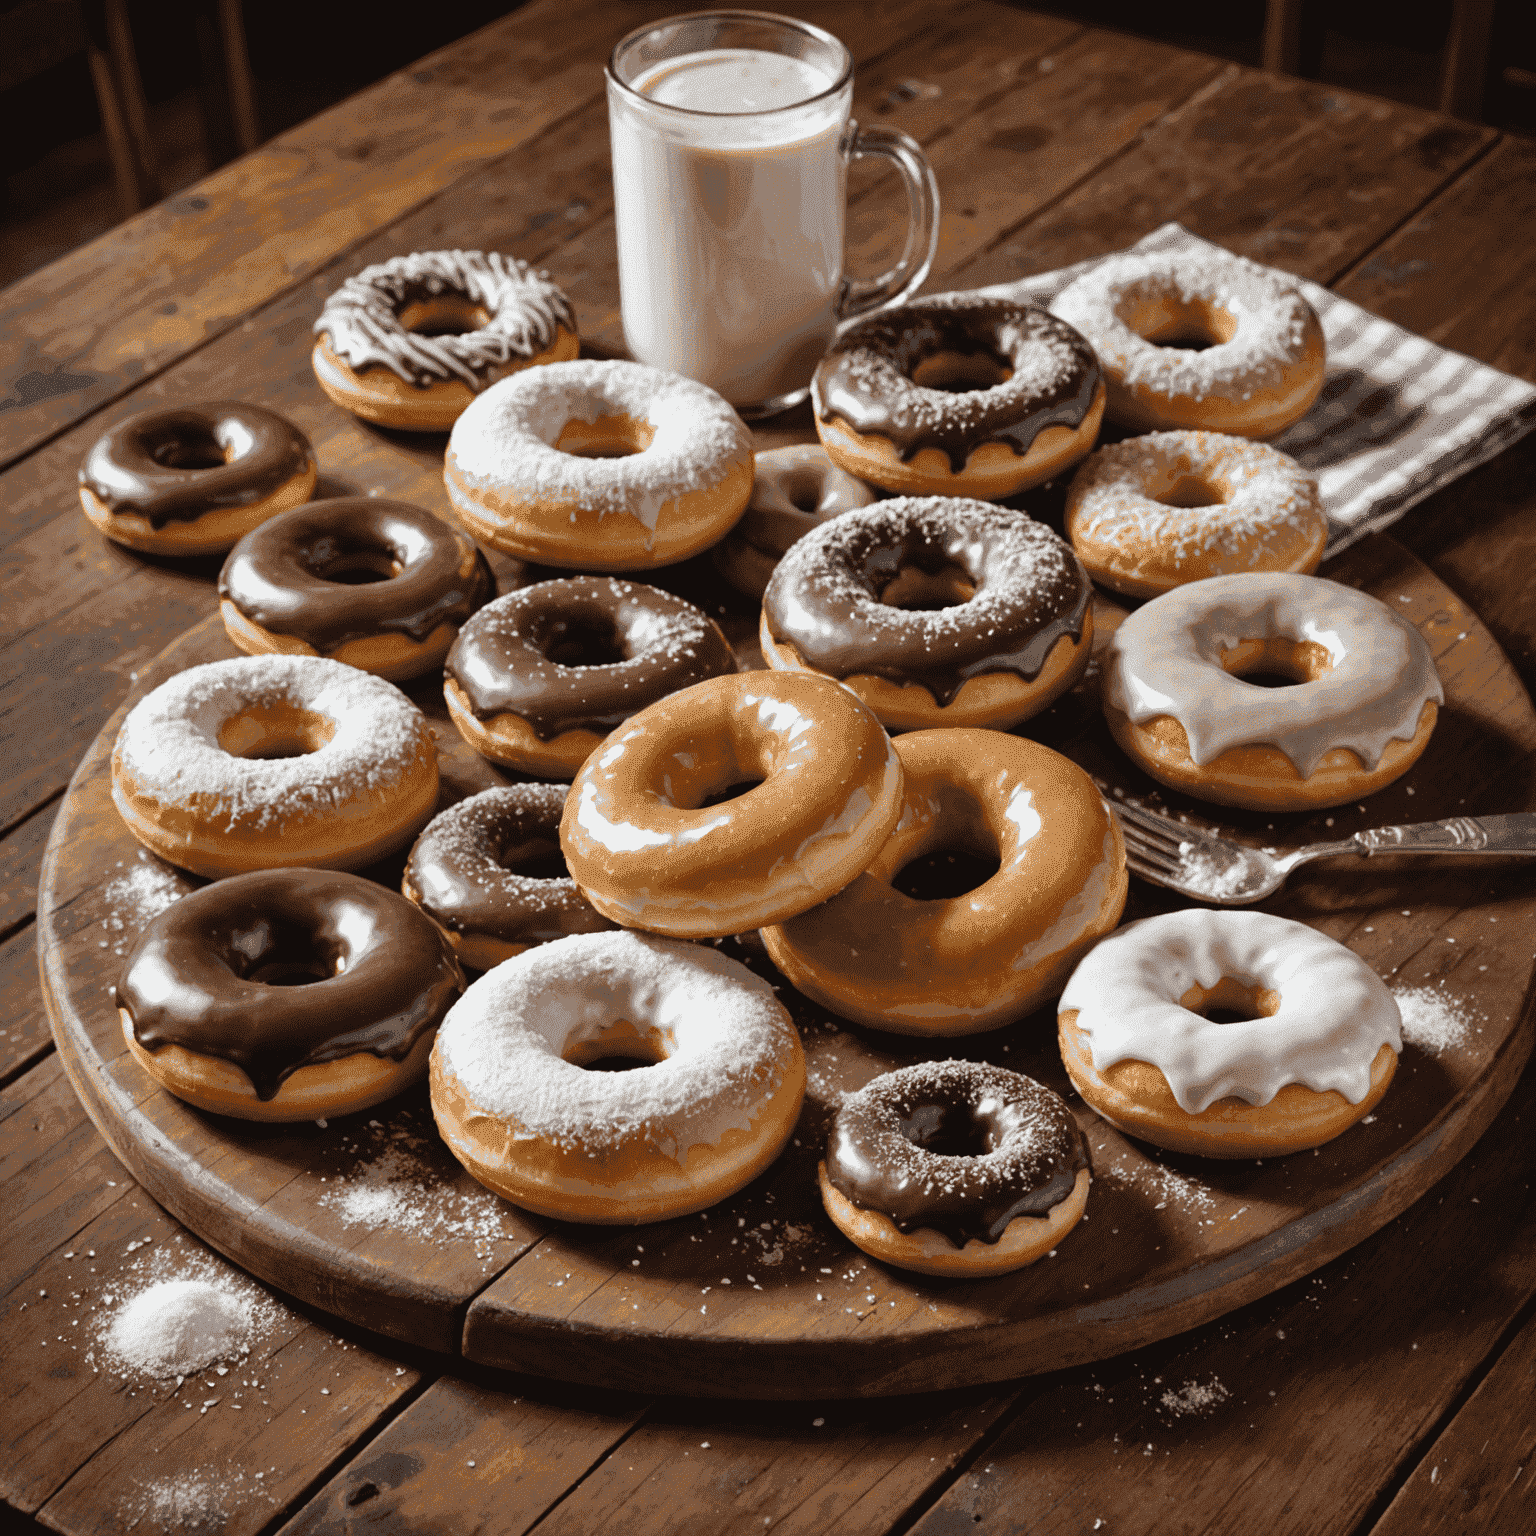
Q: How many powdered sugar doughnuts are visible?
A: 5